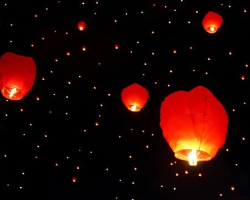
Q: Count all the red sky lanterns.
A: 5